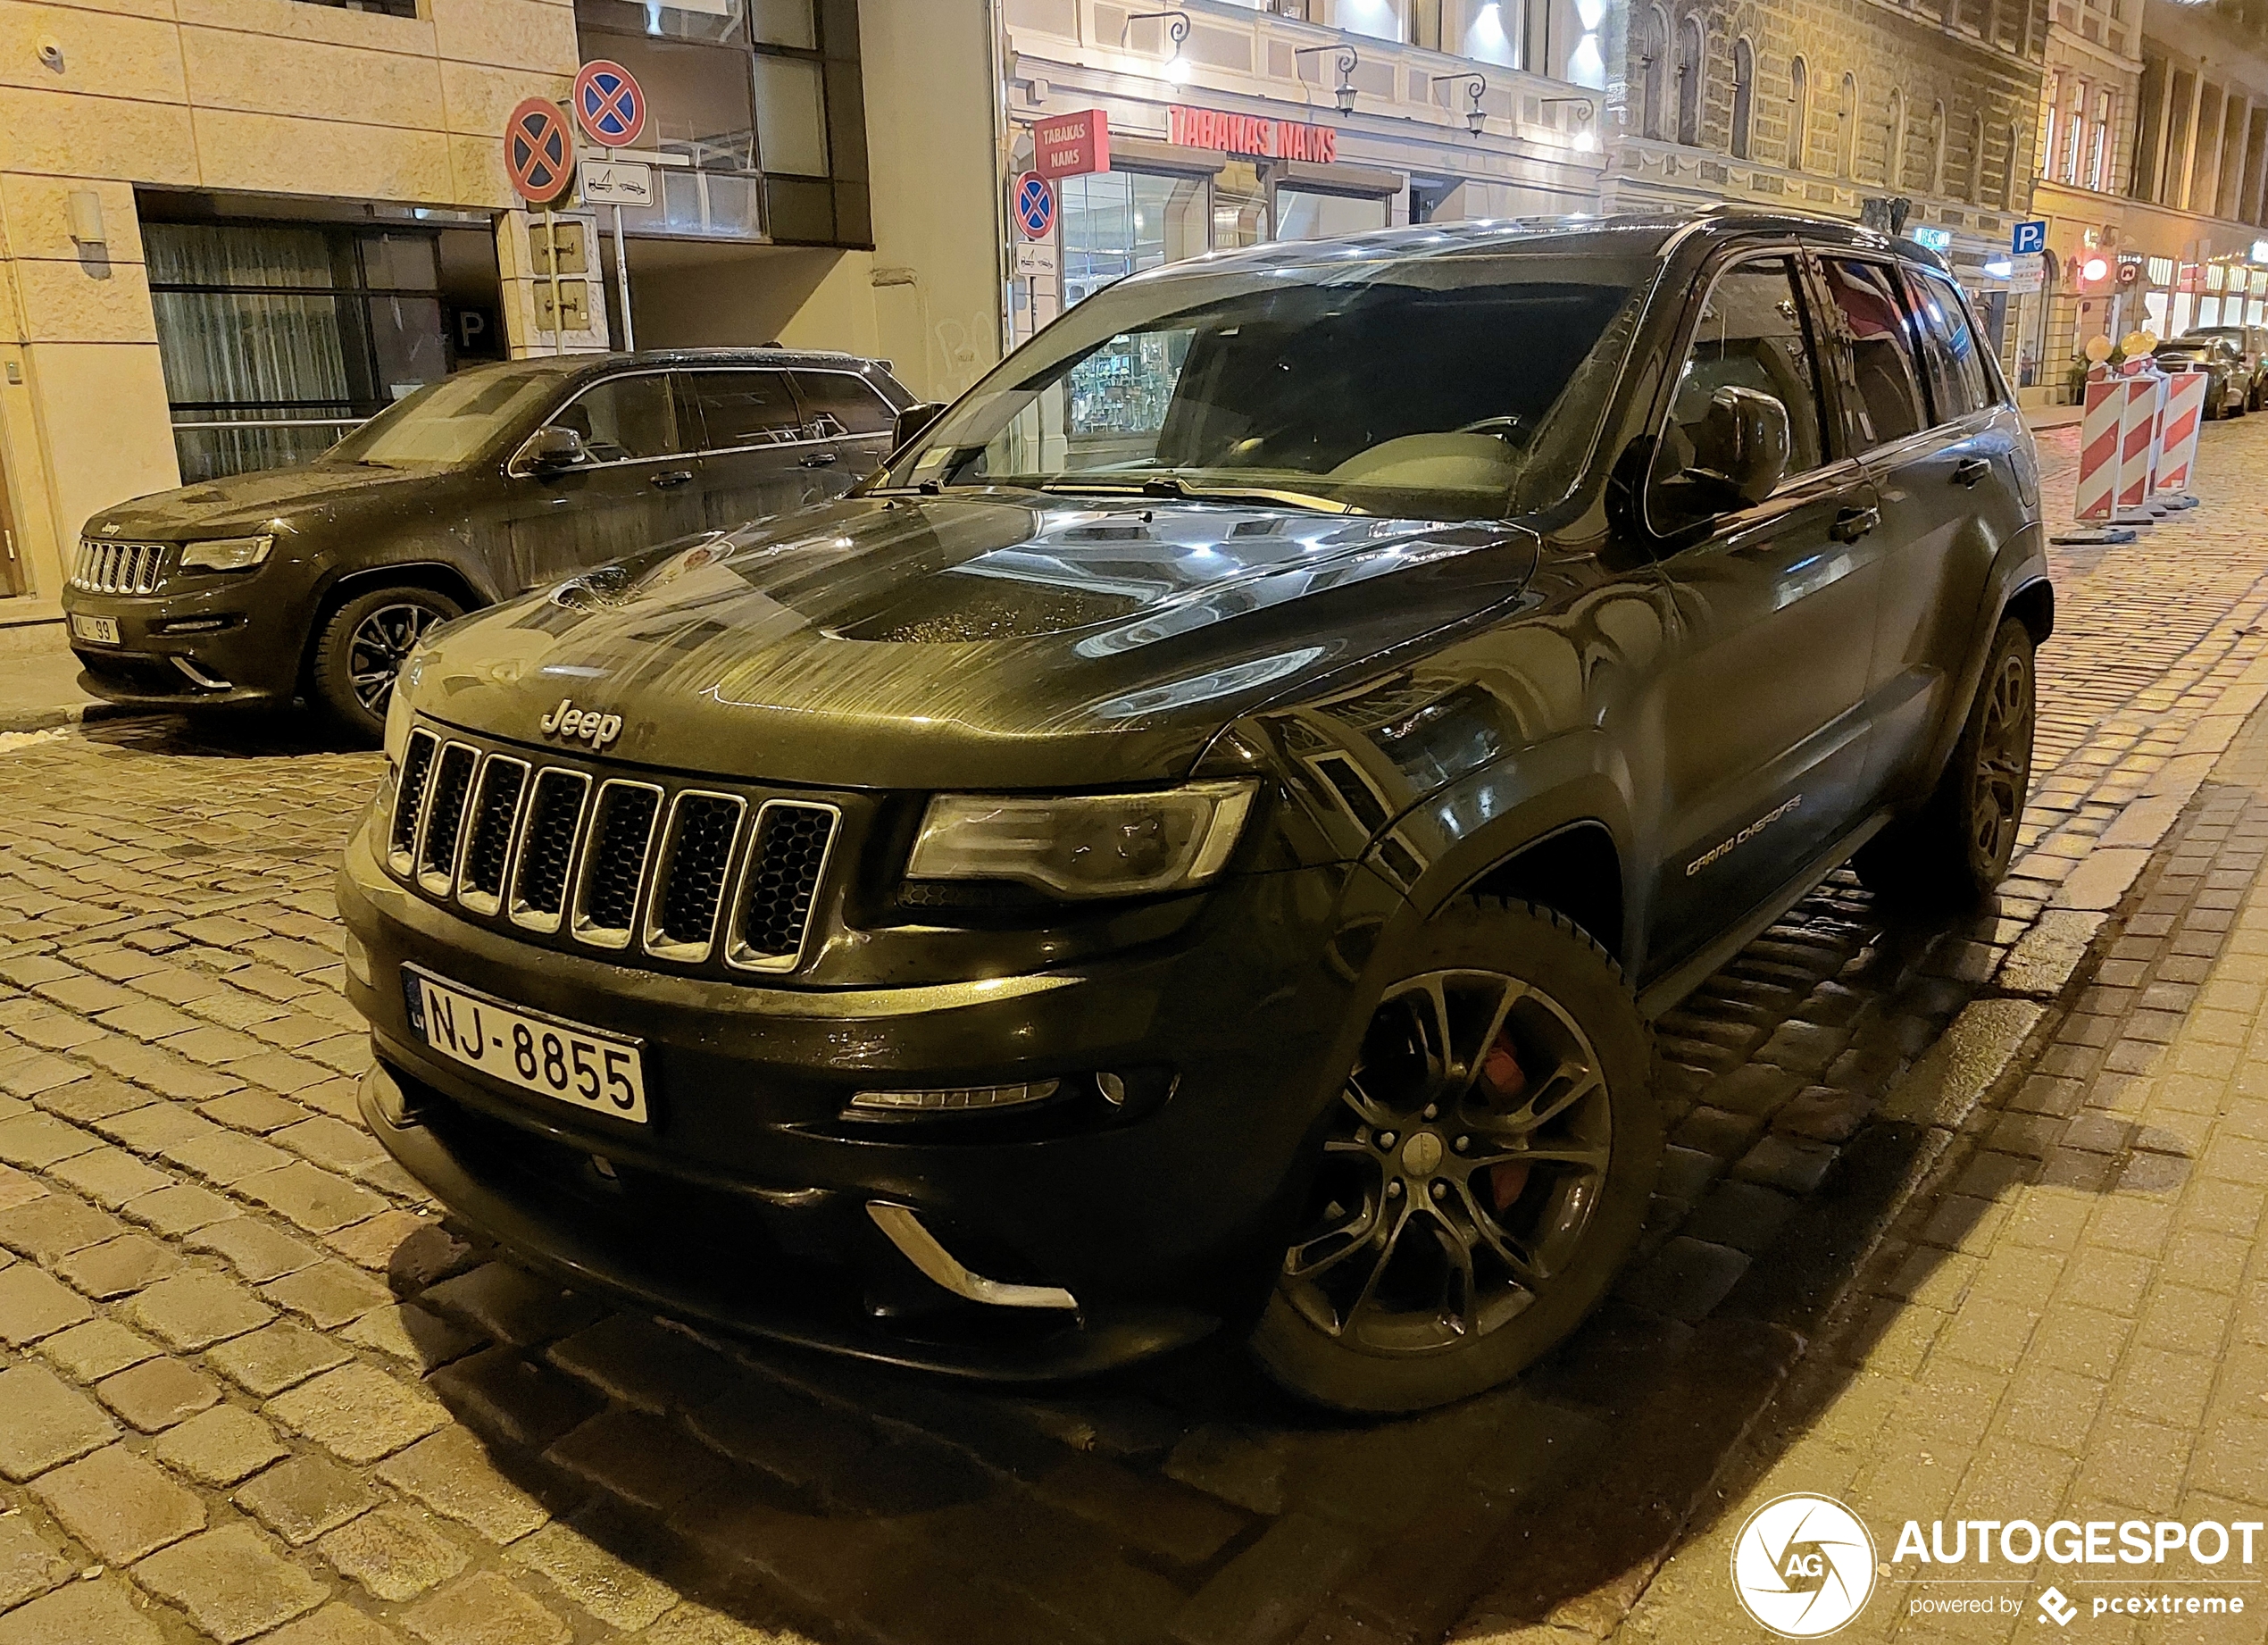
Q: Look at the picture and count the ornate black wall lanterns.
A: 4